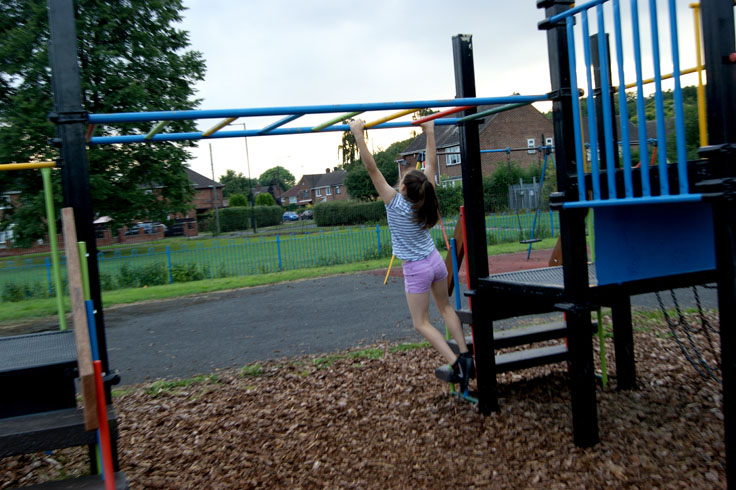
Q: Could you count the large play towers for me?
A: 2